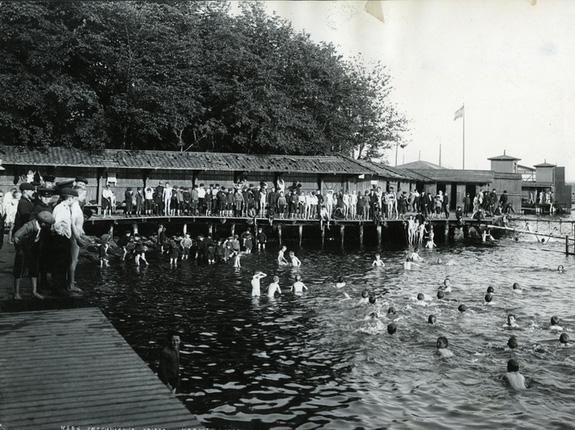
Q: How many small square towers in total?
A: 2